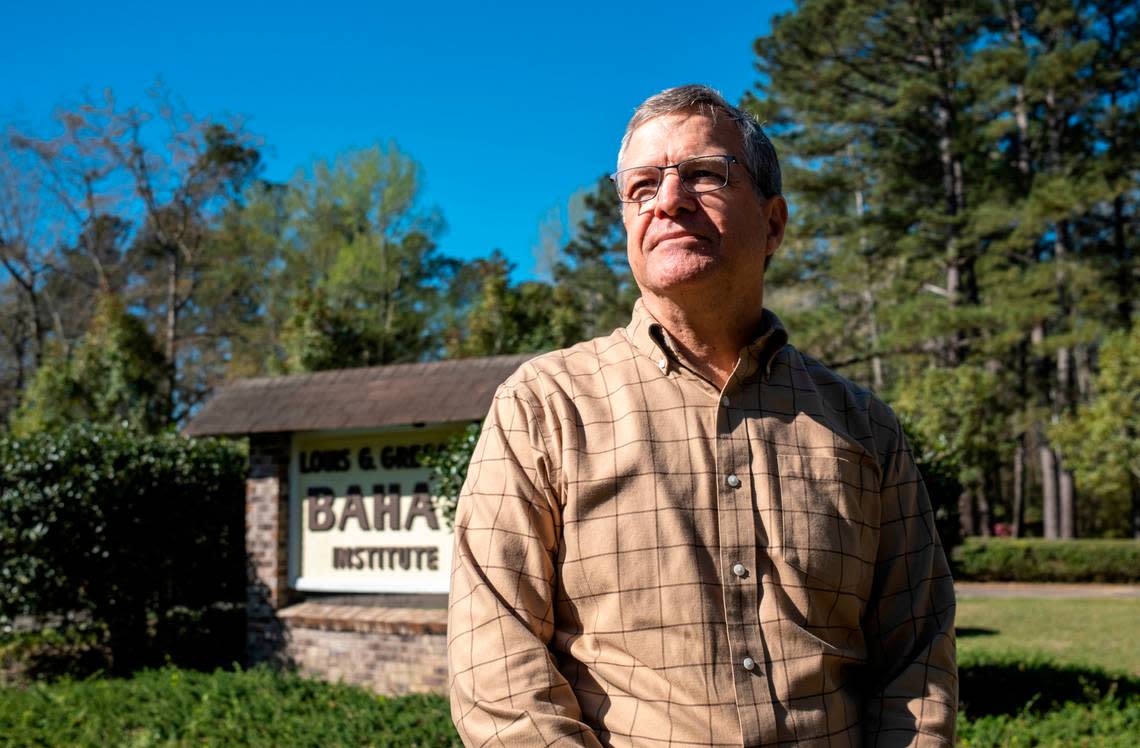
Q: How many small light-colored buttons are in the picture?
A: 5